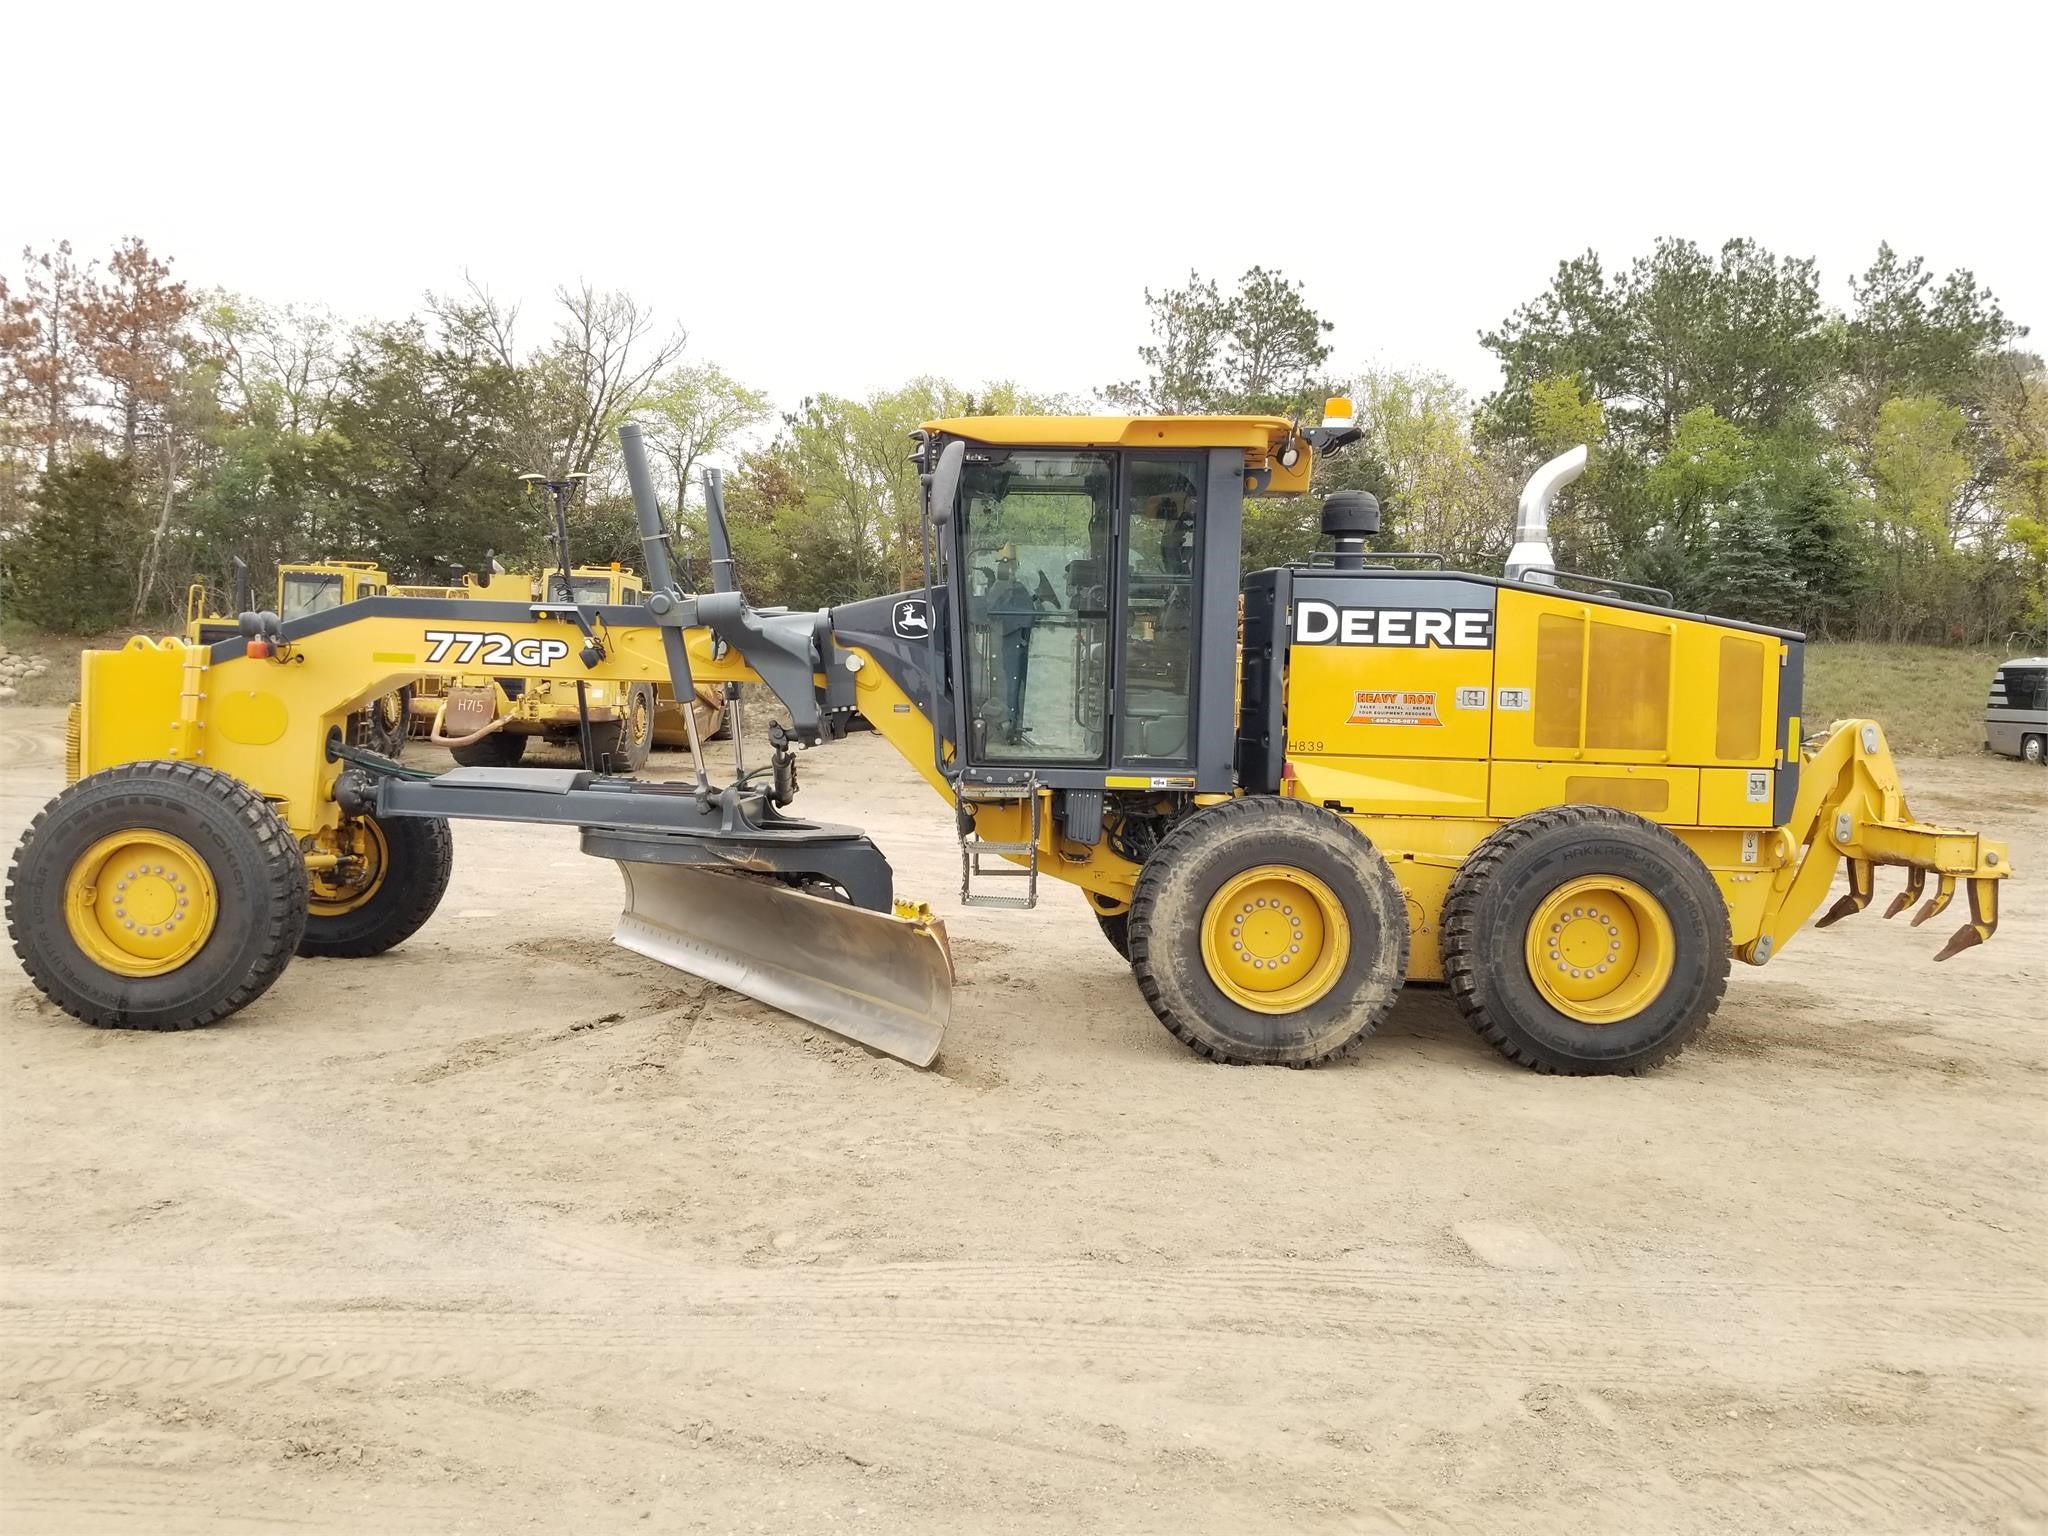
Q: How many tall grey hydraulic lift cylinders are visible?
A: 2